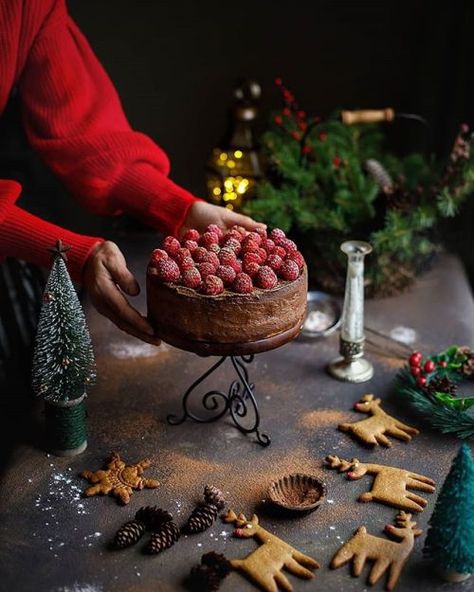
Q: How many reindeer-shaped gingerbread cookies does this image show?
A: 4